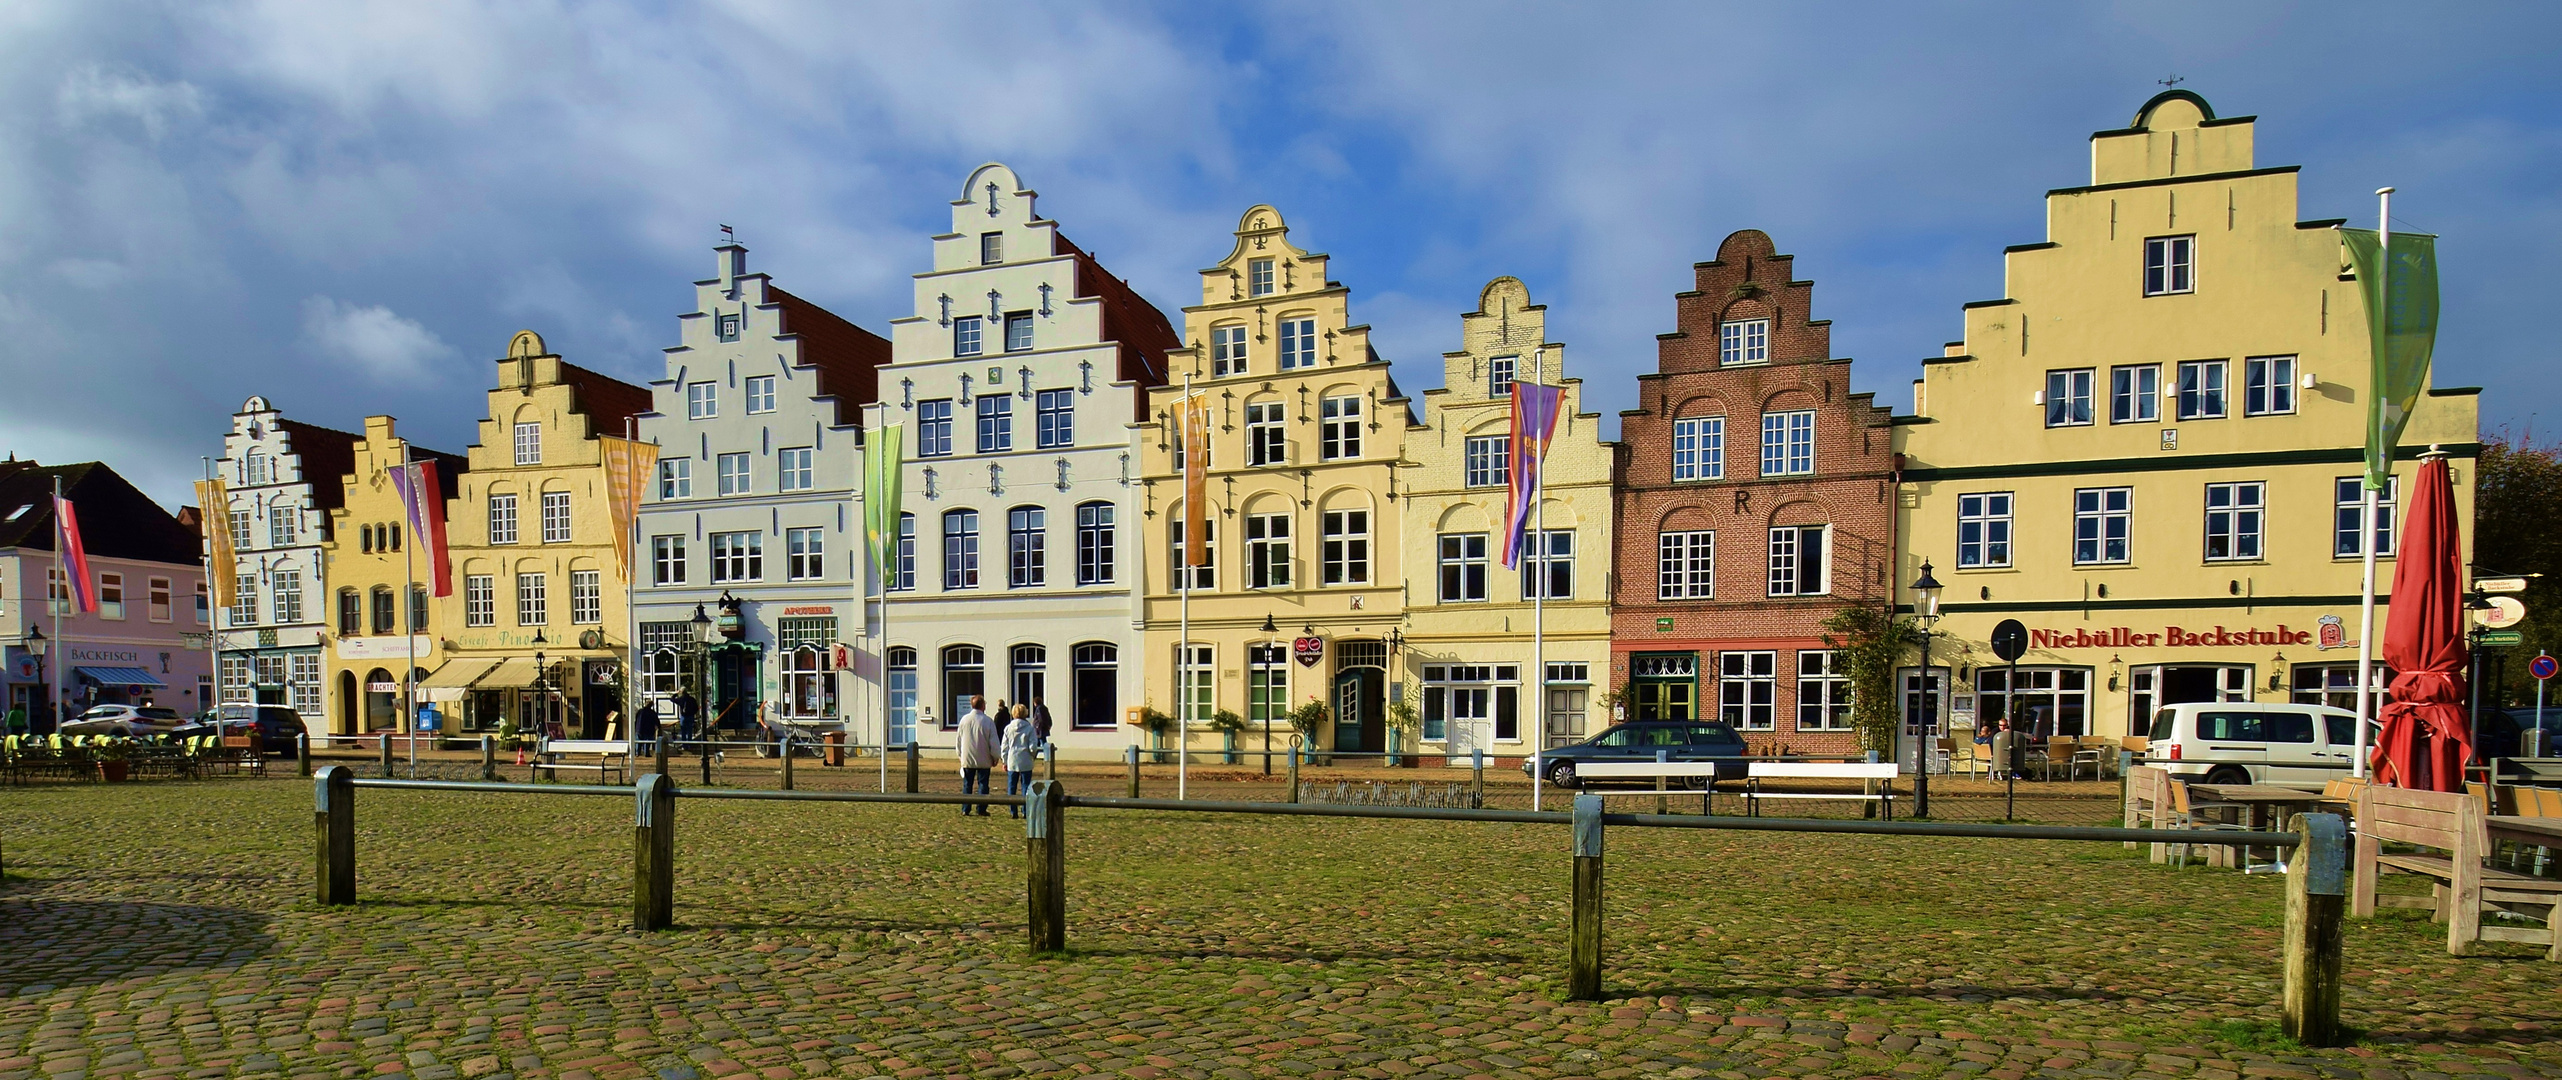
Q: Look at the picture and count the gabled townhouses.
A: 9